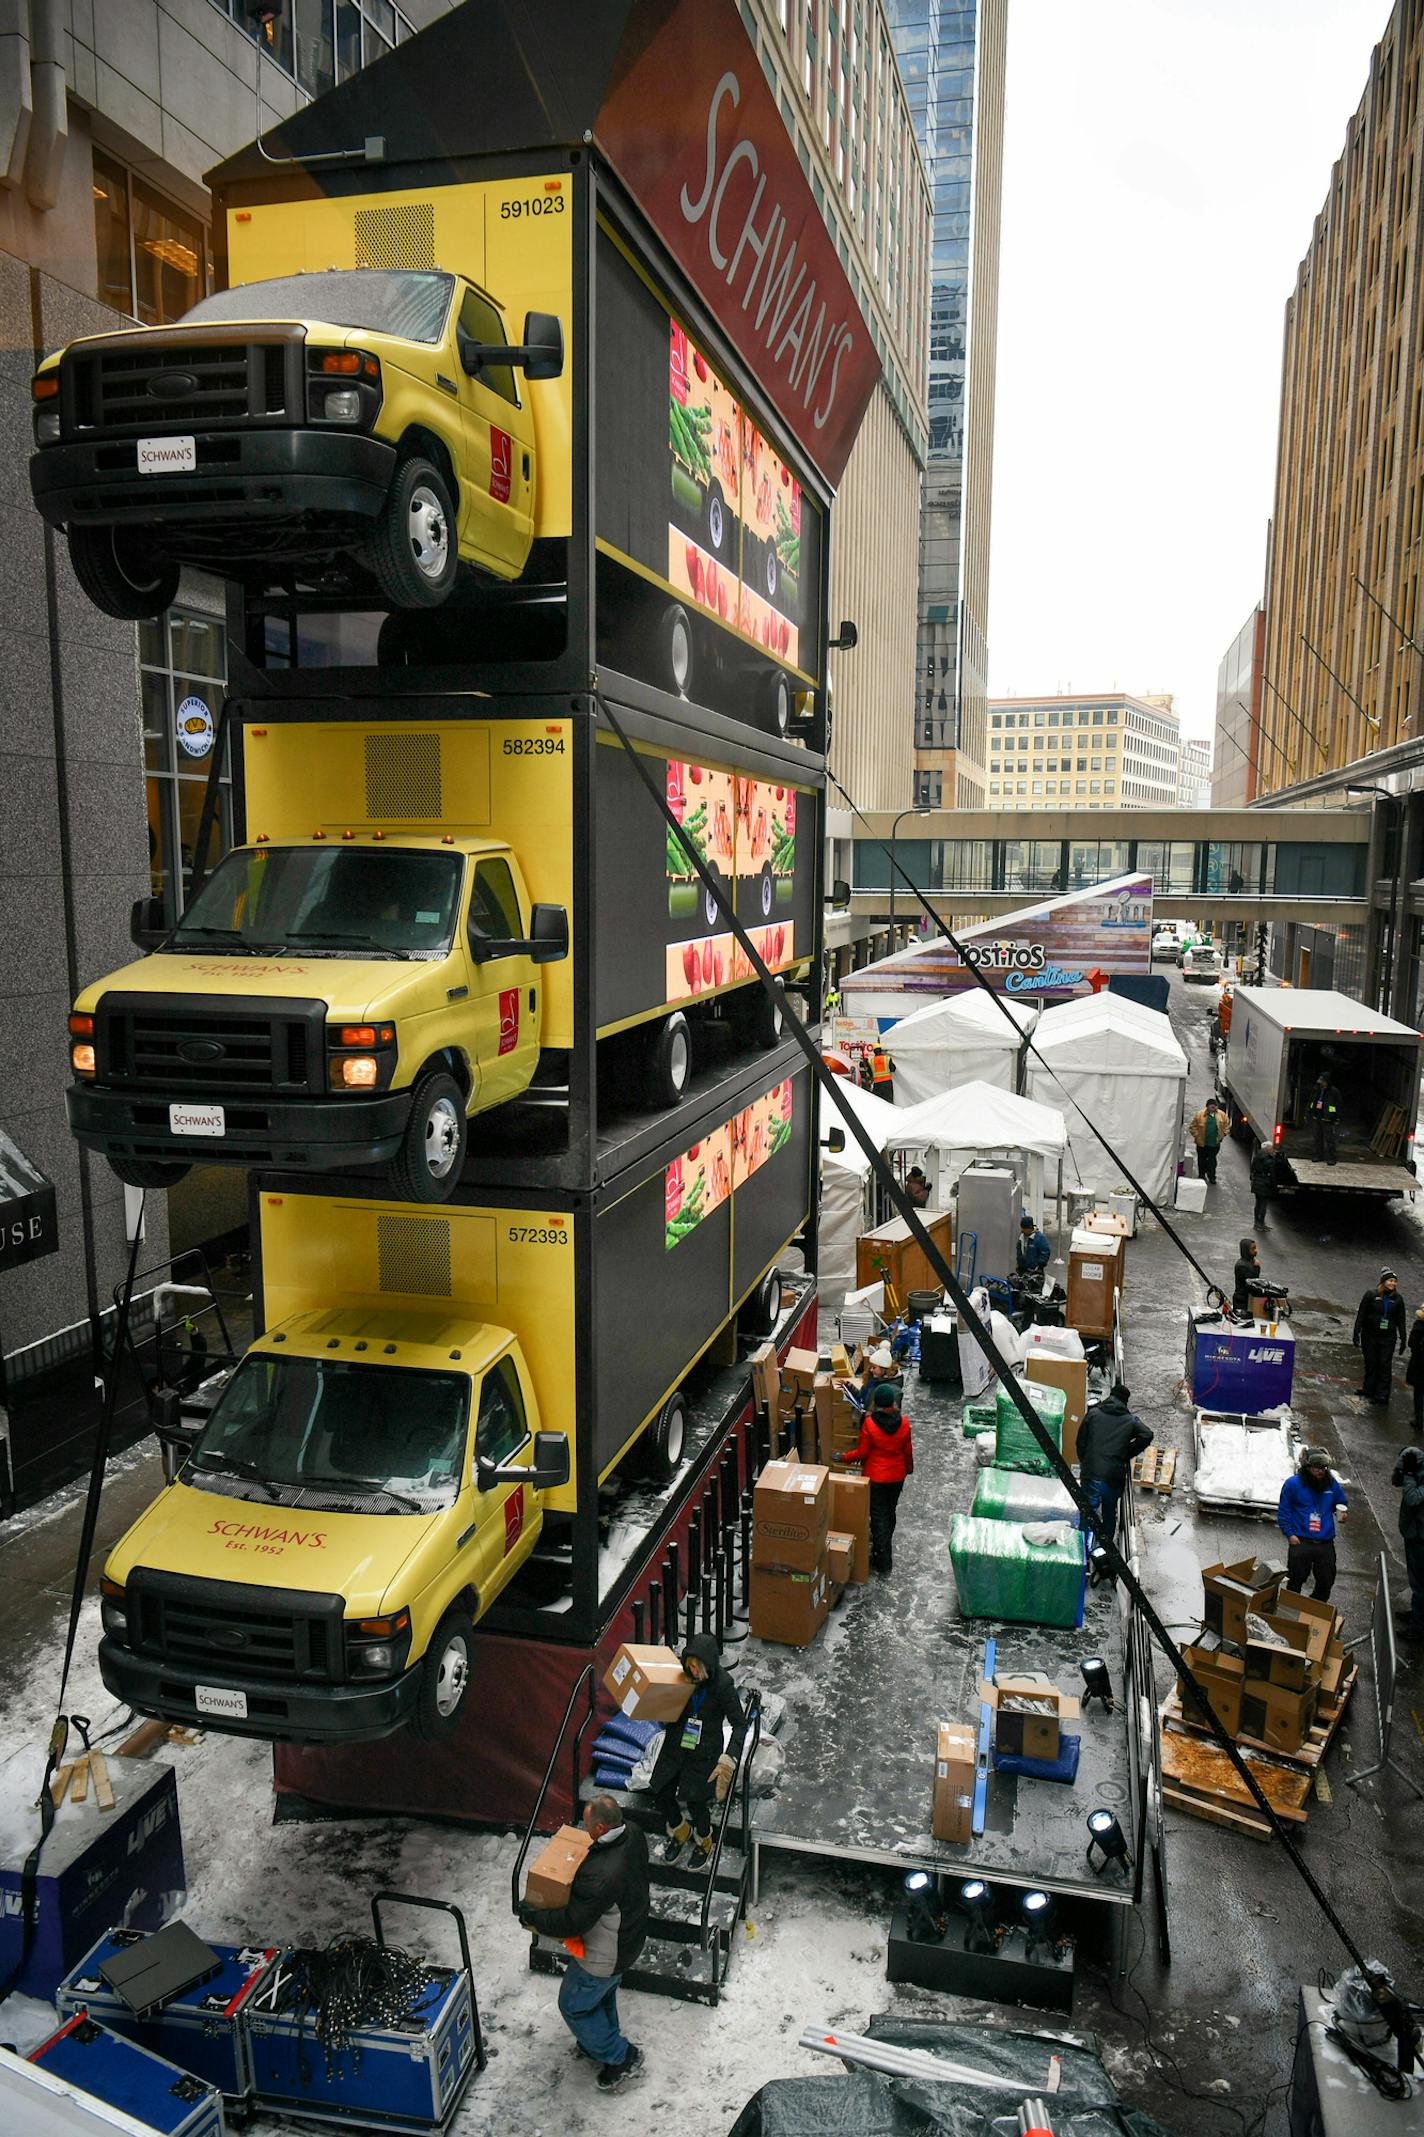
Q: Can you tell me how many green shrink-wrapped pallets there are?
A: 3